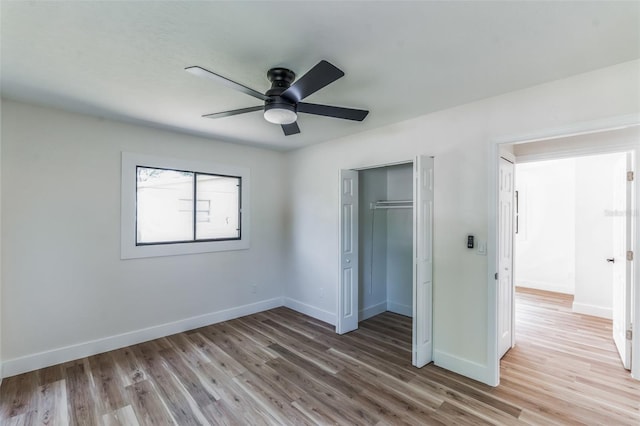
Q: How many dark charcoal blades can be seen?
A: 5